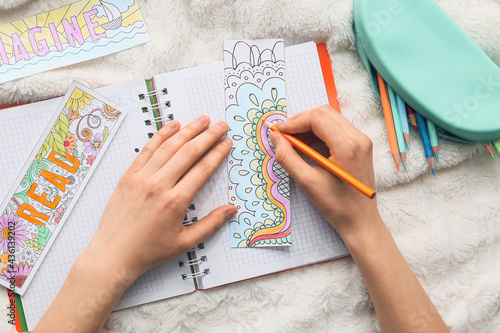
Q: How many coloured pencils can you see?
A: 9